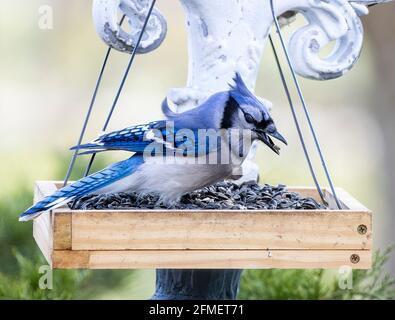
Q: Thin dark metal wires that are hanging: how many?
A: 4